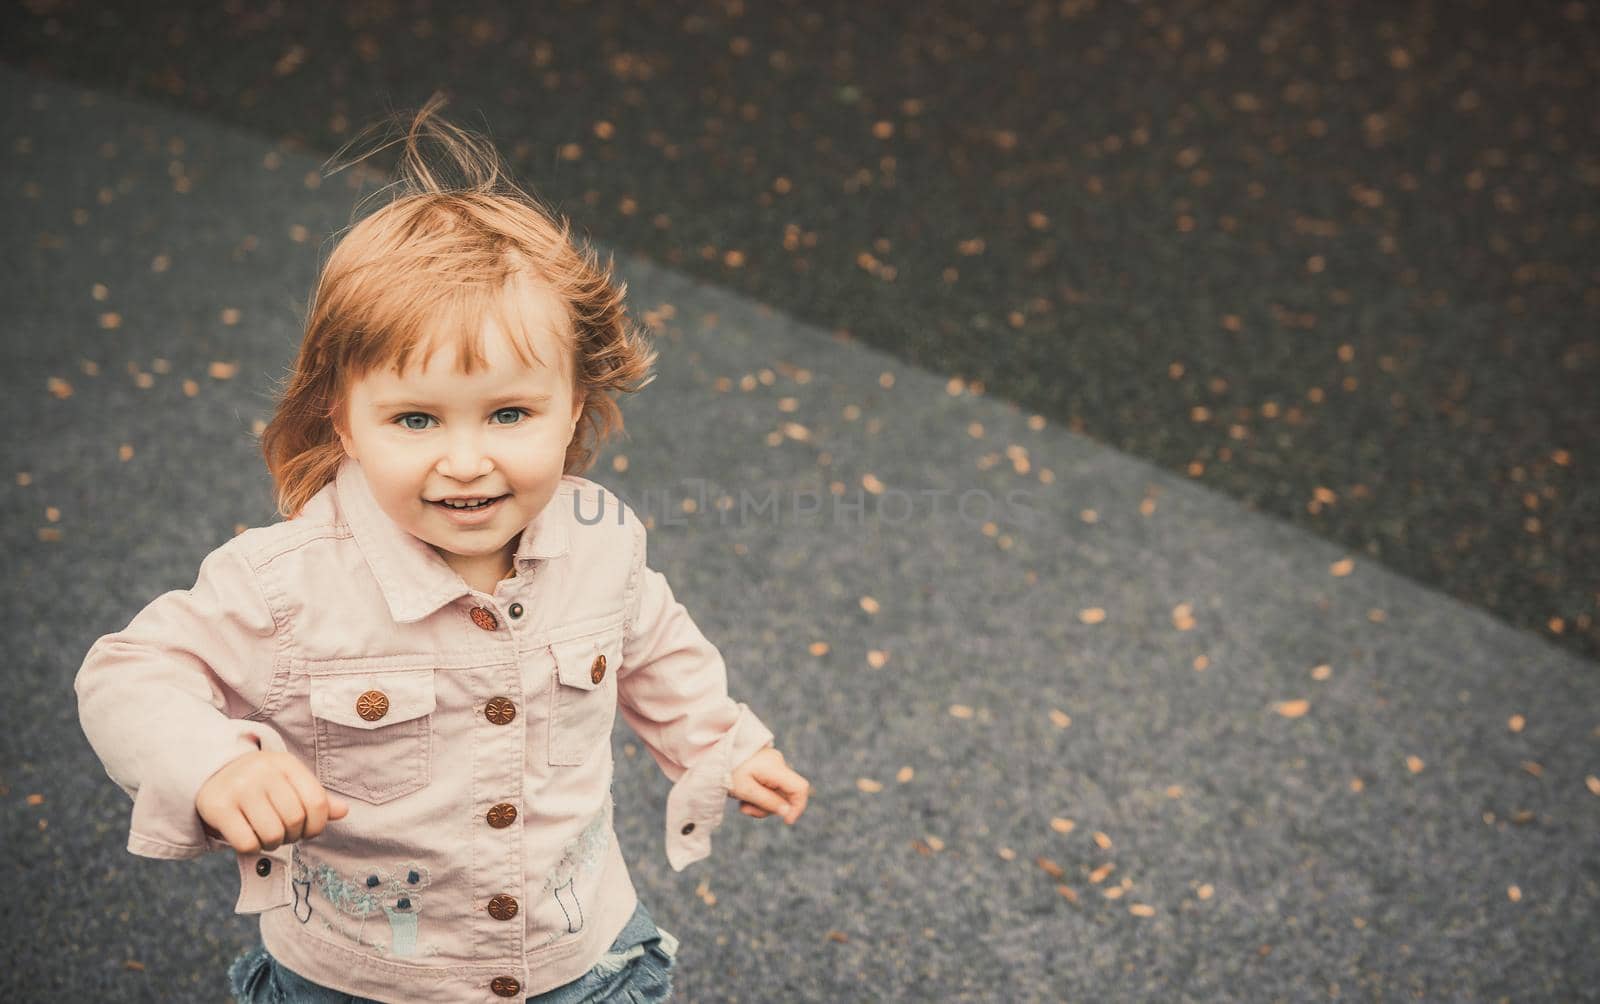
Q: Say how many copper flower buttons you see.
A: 7